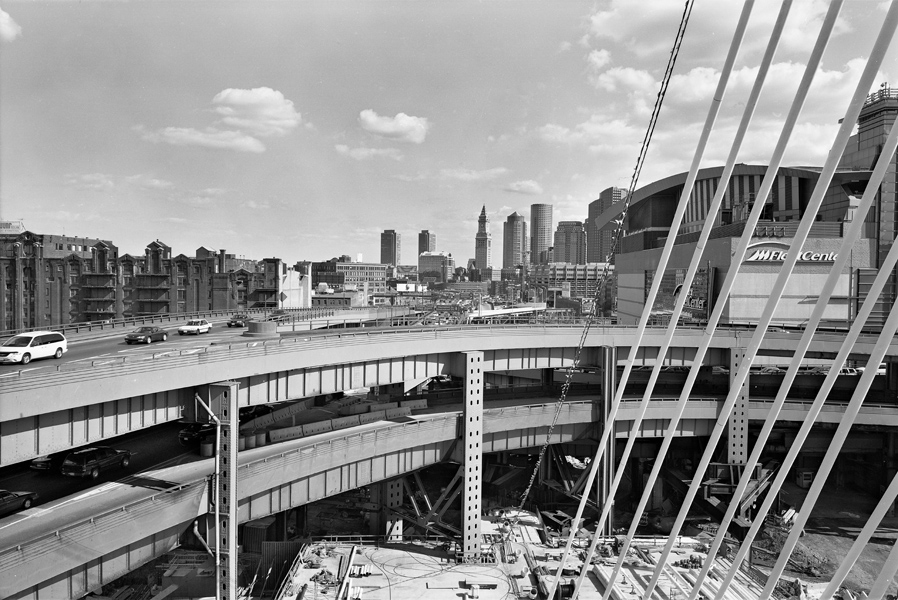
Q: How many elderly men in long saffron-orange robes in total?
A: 0